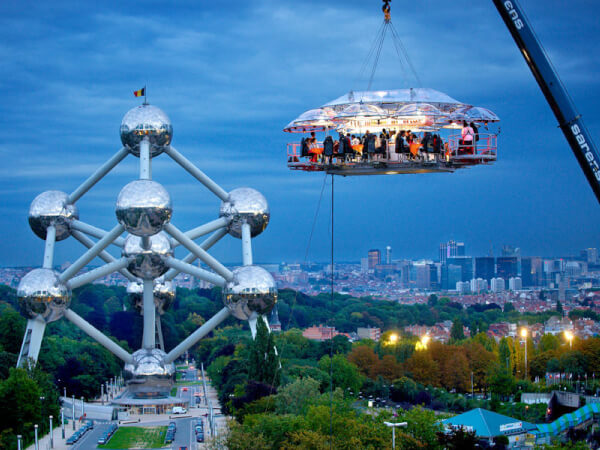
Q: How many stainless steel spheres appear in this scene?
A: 9